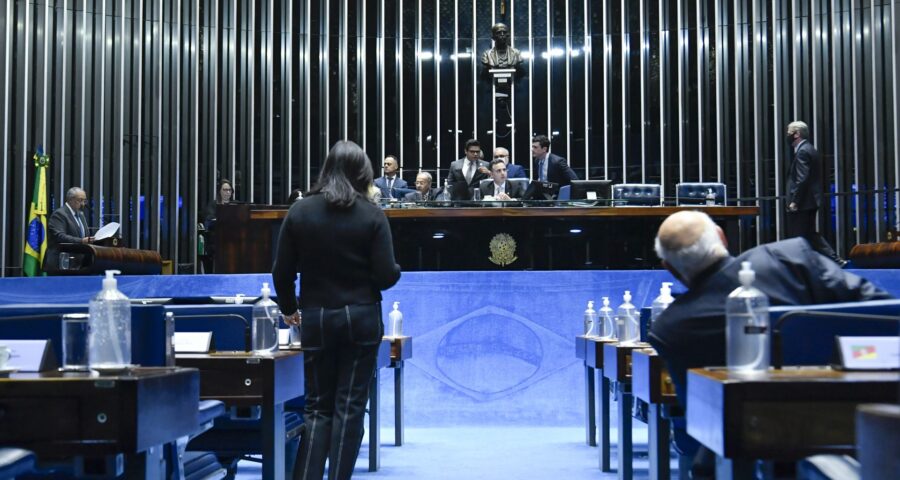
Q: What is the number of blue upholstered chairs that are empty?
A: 2